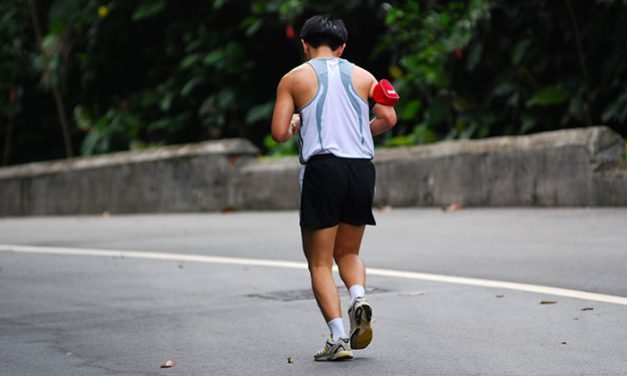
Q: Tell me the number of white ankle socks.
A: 2